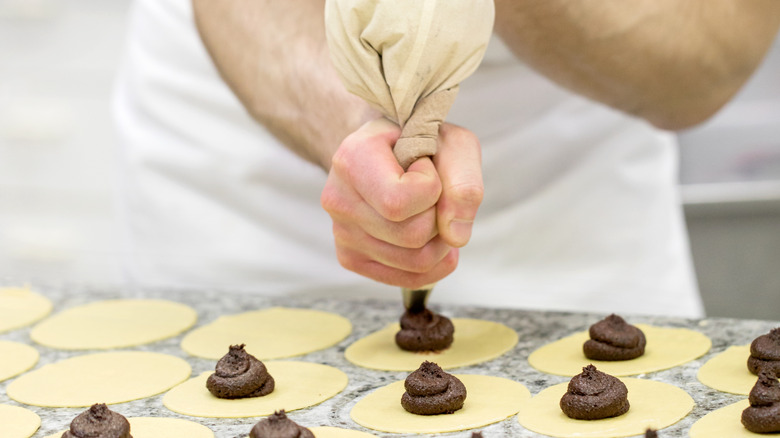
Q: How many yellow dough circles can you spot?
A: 15